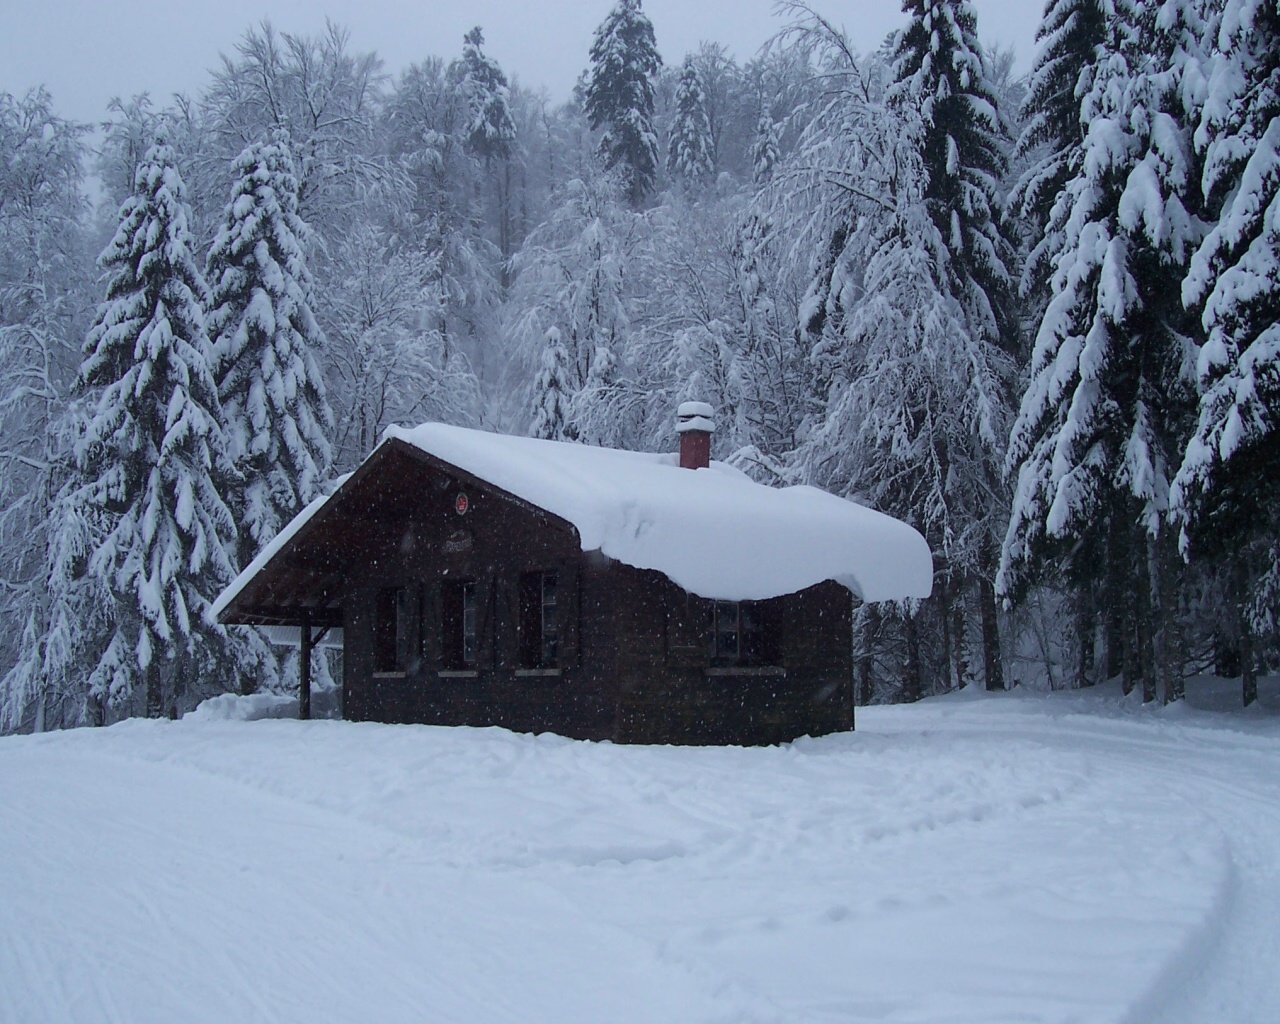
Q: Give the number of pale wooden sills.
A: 4